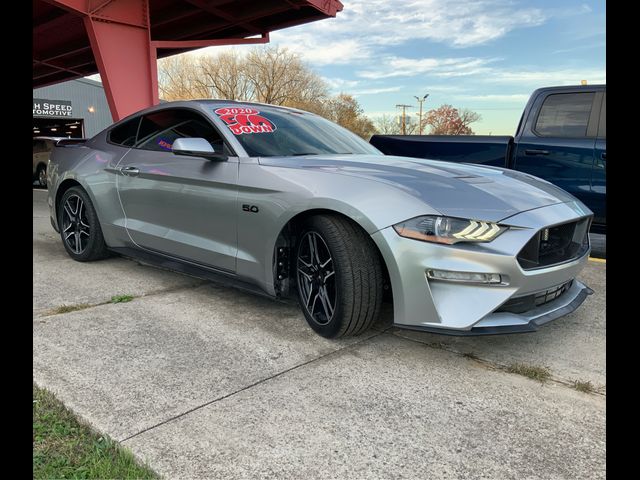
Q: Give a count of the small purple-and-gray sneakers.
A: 0